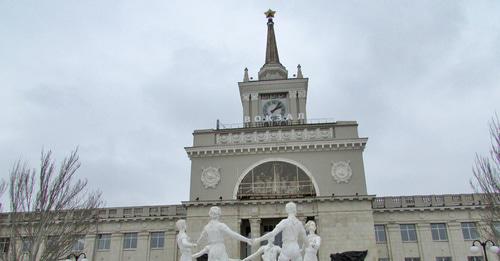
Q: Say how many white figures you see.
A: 5